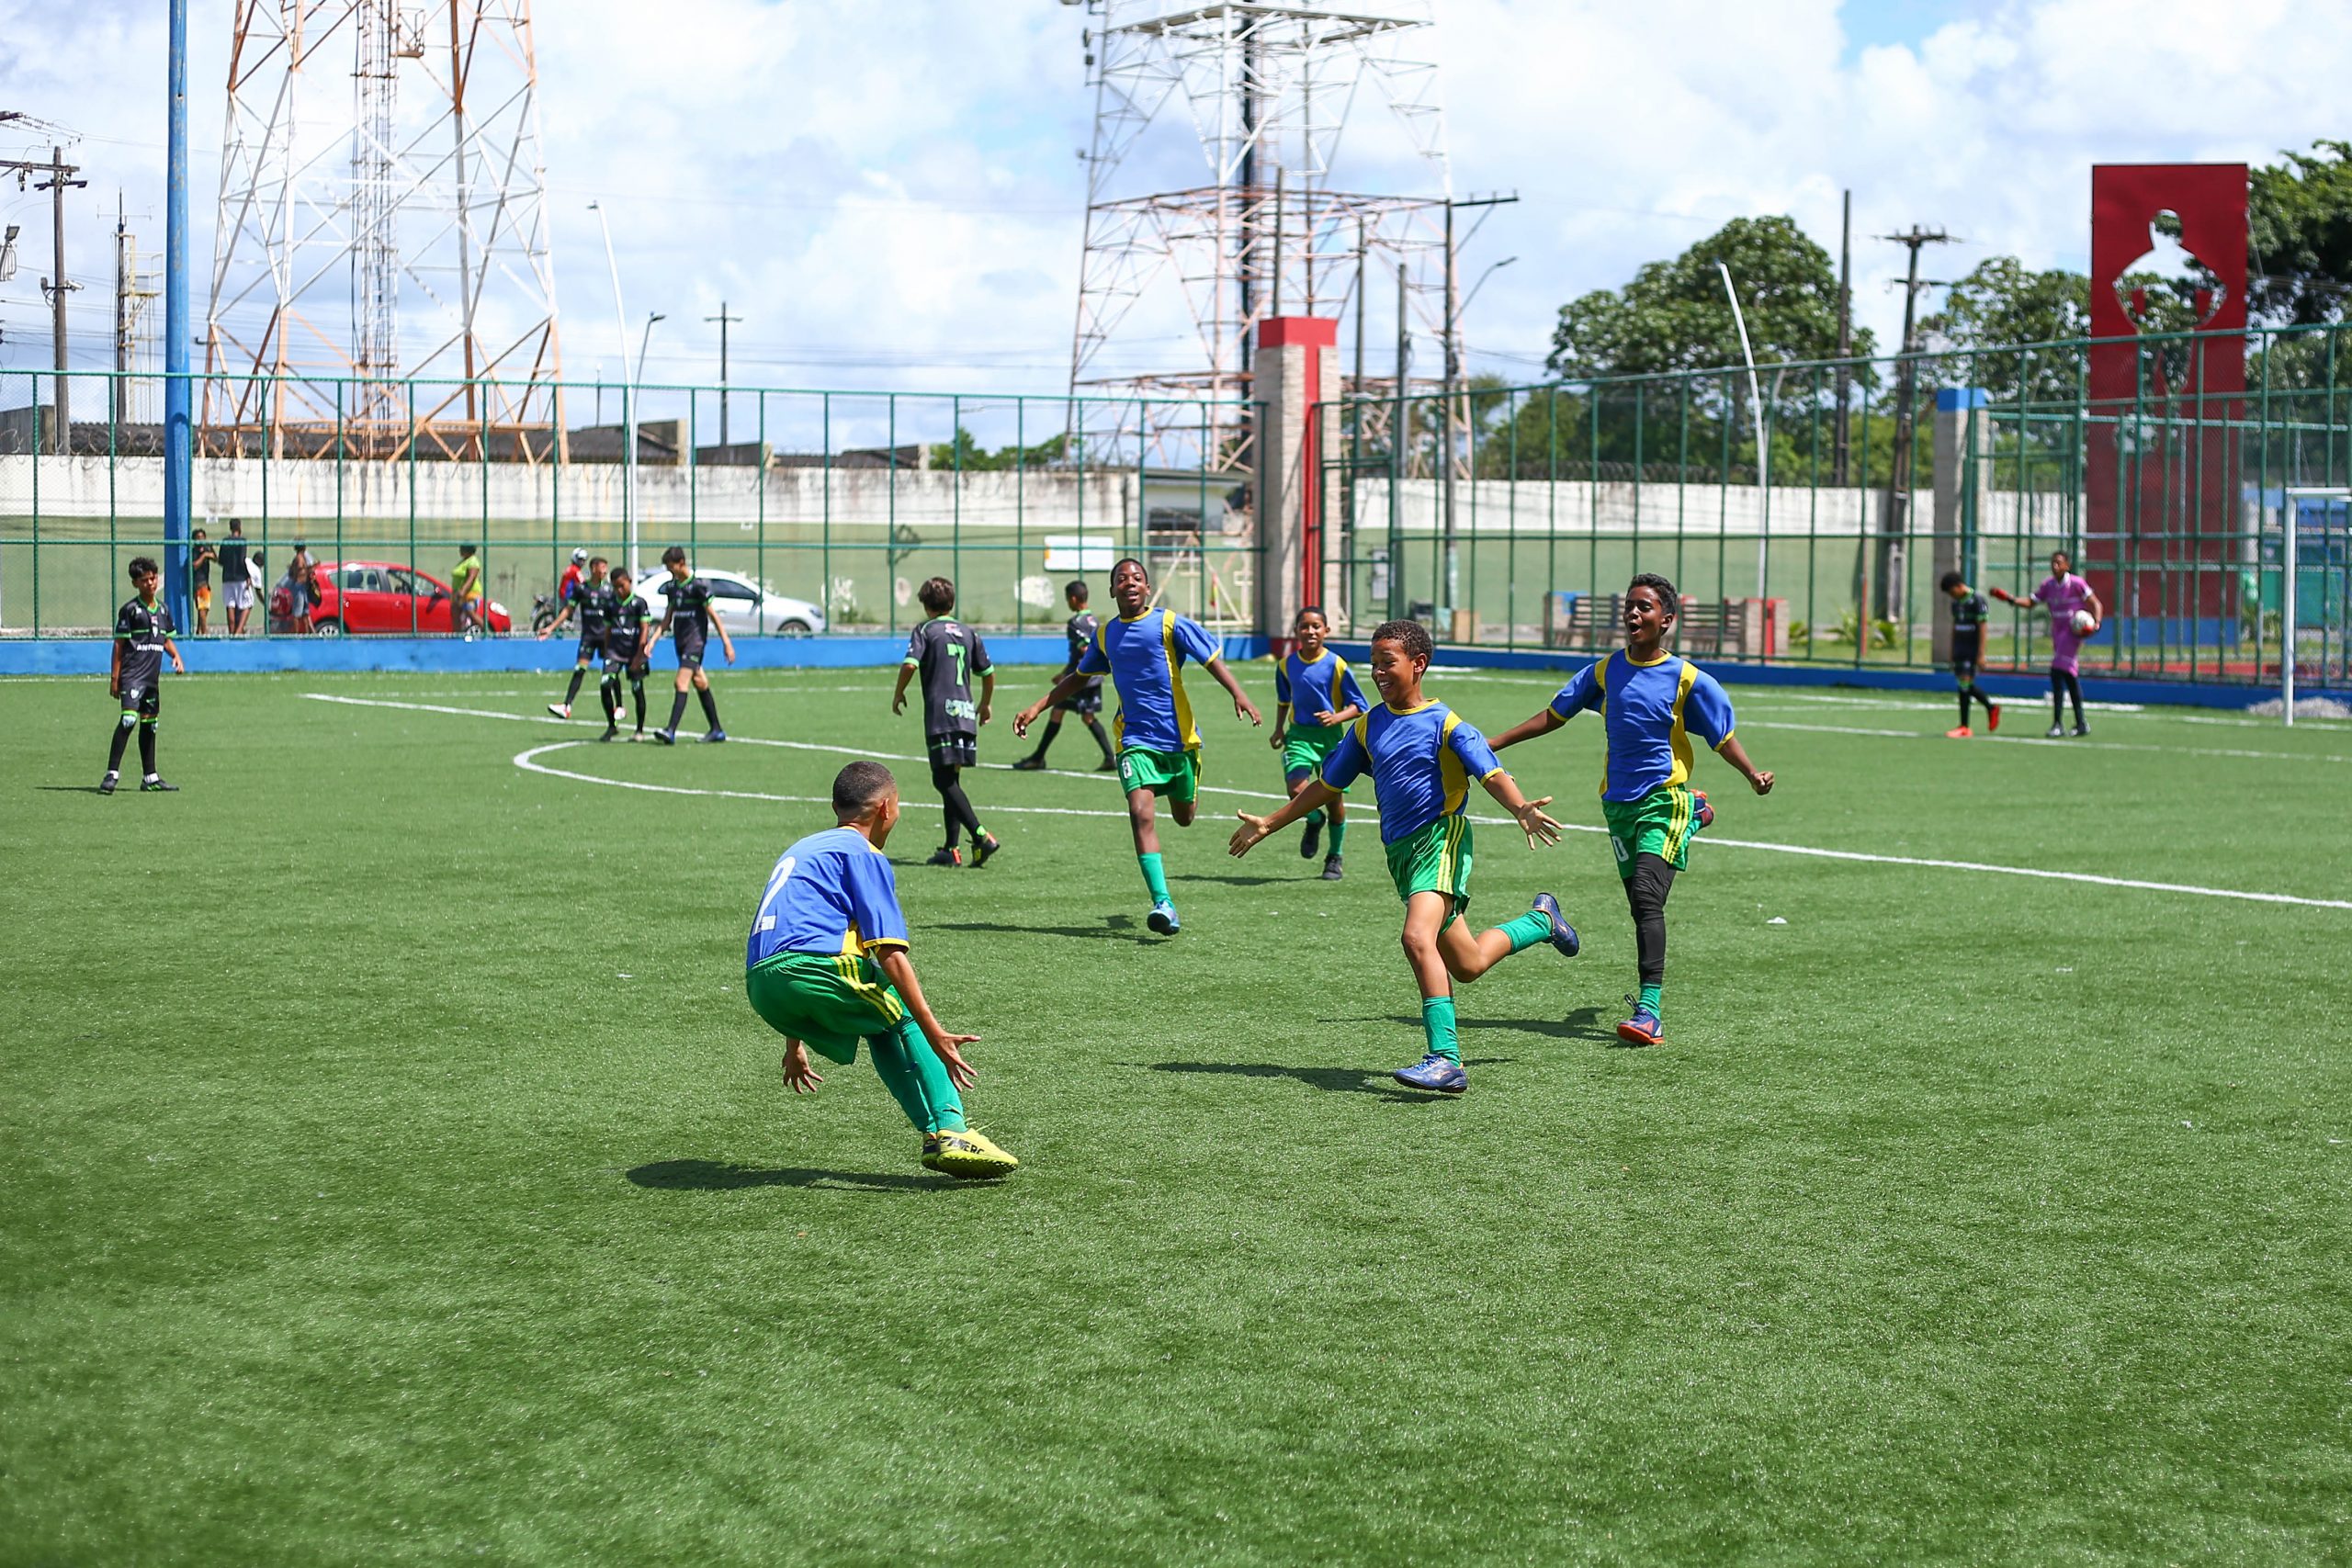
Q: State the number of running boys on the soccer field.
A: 4